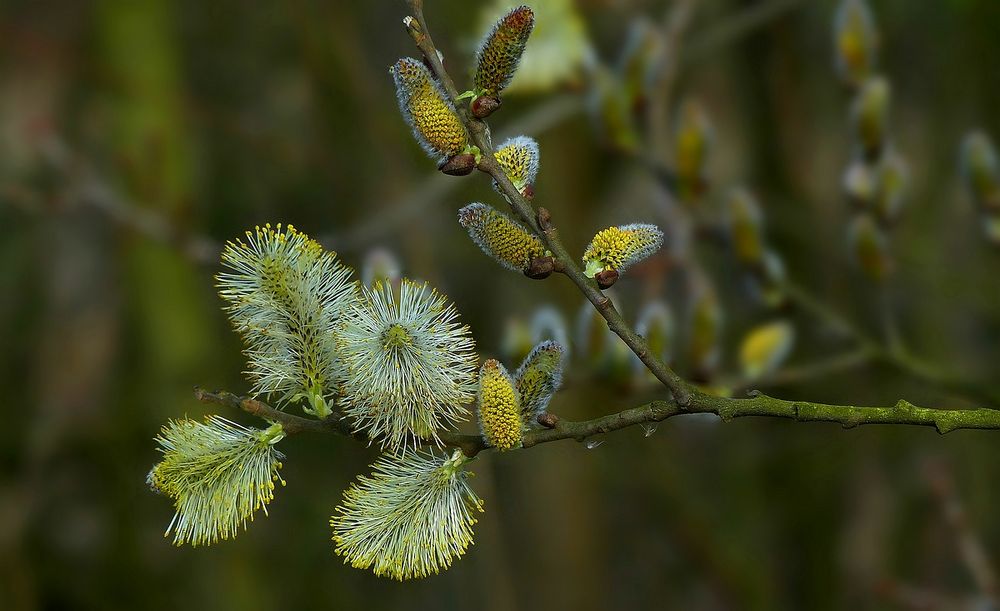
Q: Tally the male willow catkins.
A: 11